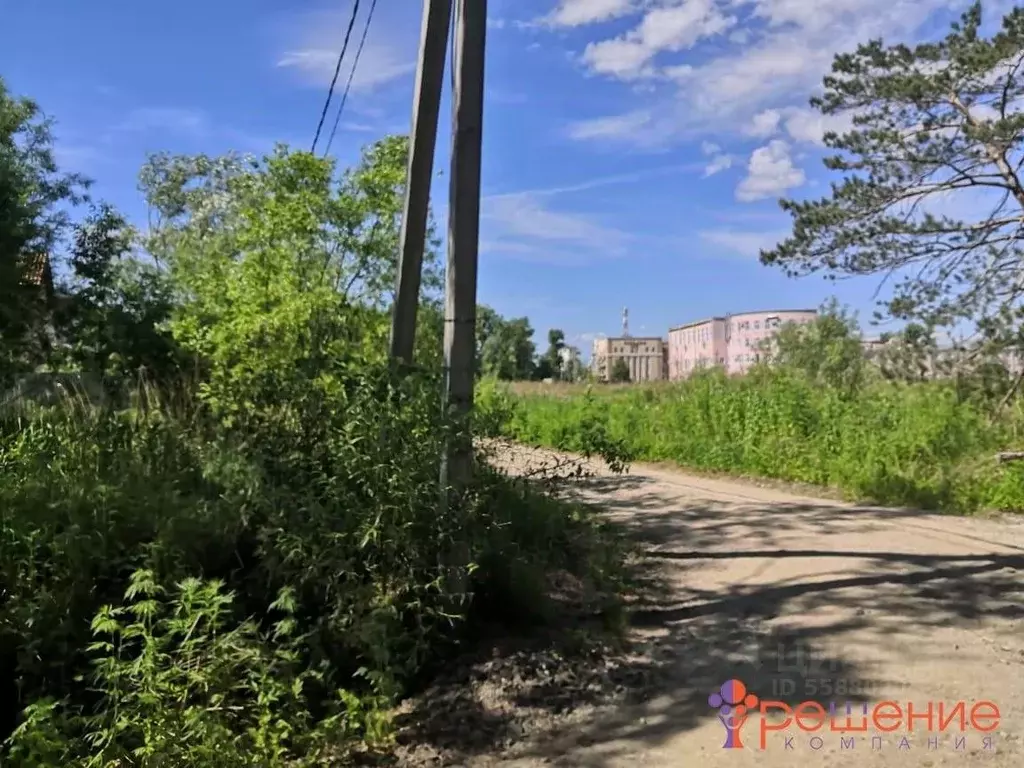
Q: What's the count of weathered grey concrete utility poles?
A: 2